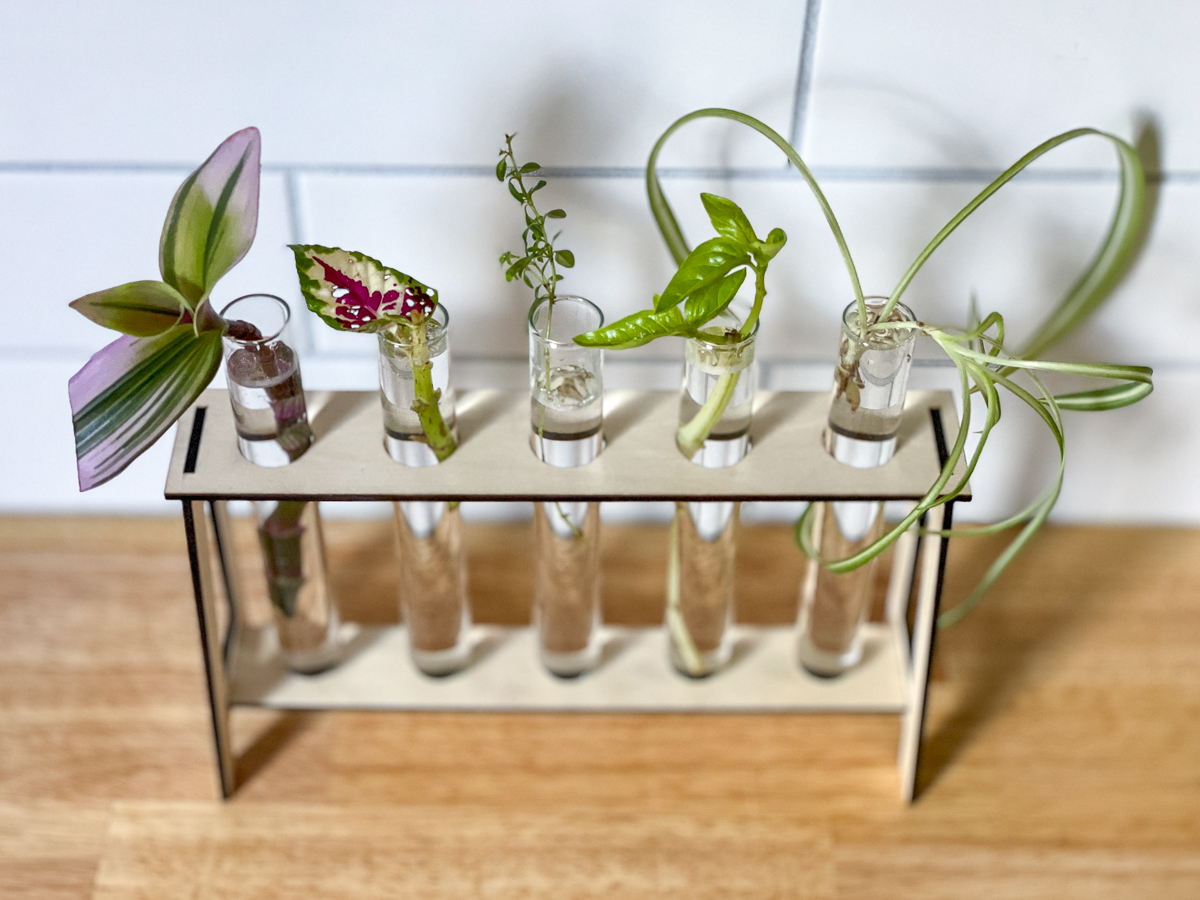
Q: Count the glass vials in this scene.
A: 5